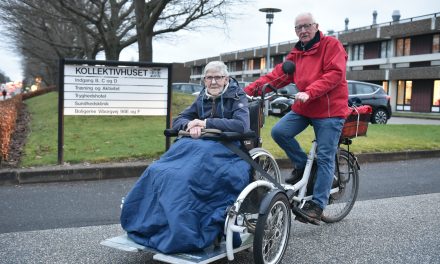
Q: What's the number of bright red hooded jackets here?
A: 1